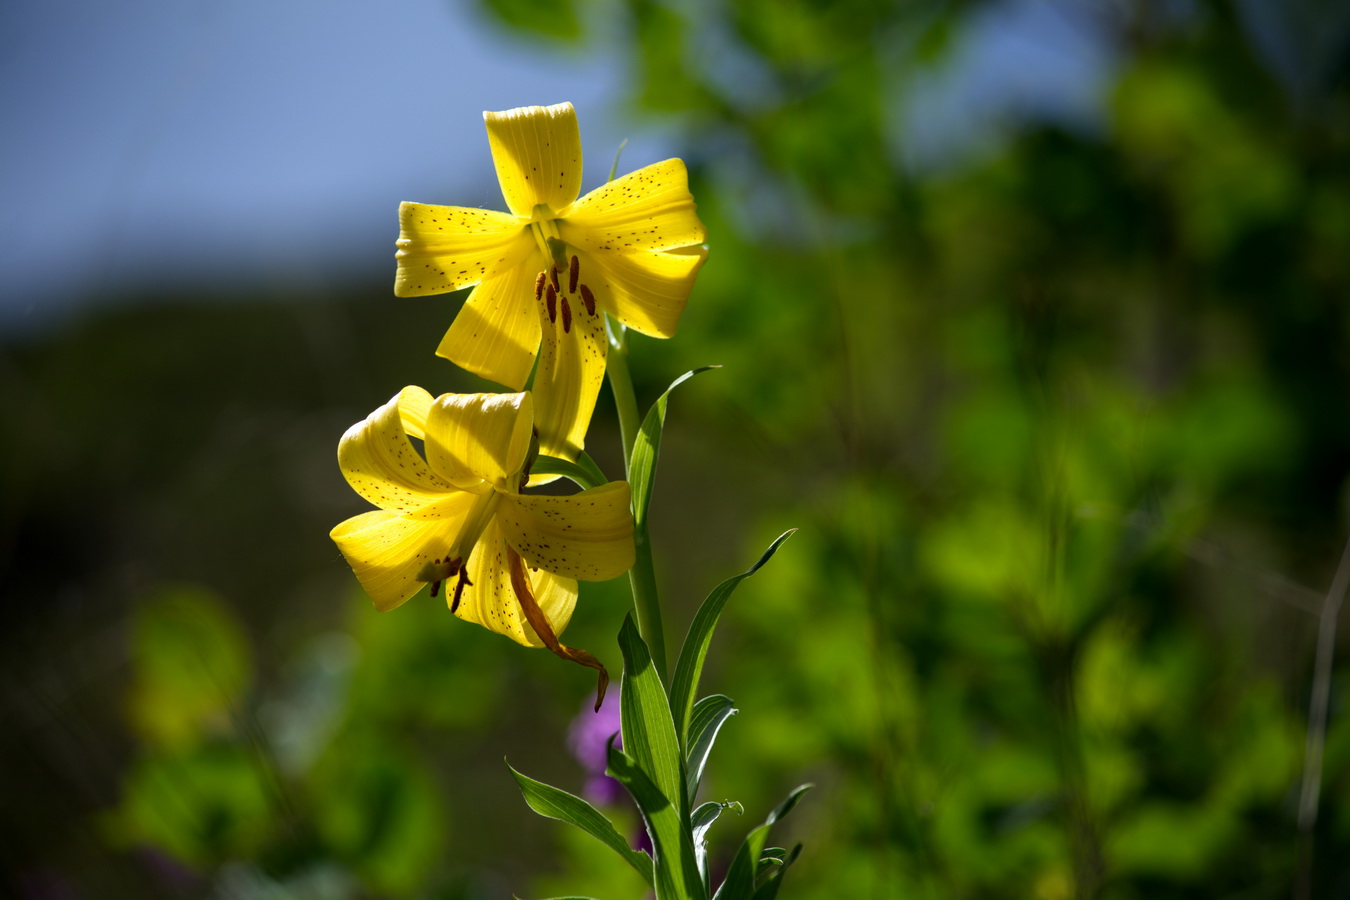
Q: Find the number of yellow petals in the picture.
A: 11